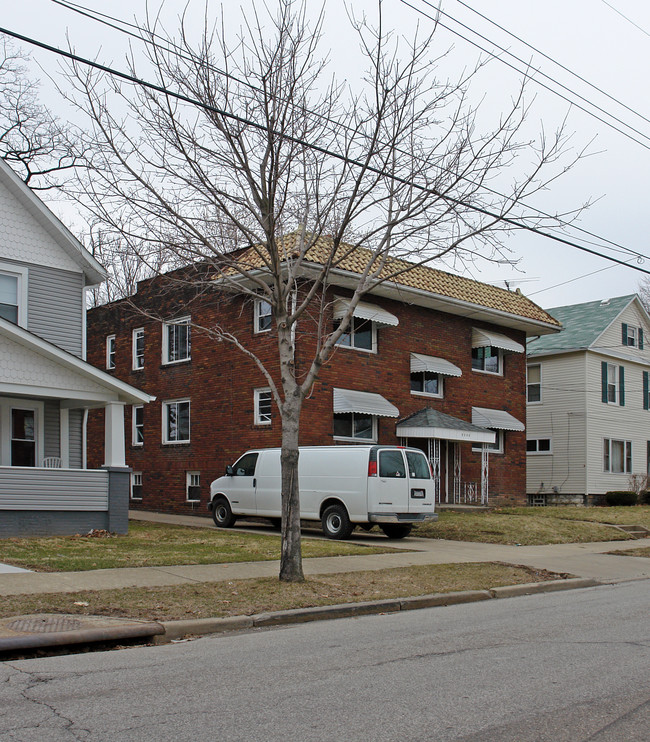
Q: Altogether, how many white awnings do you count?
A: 5